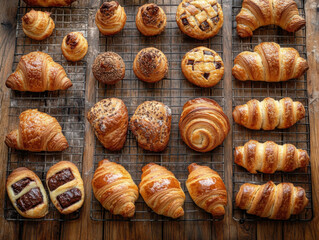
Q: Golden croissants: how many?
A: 10